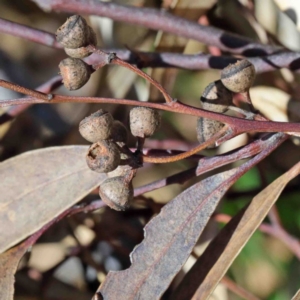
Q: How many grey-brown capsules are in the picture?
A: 11